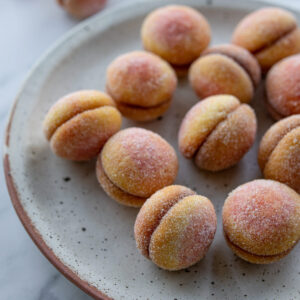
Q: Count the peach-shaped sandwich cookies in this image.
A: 12